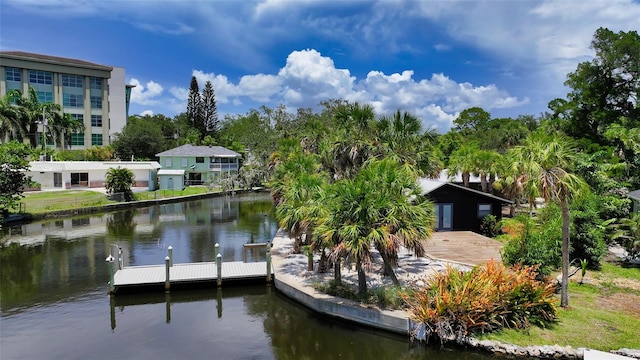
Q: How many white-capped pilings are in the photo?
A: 5